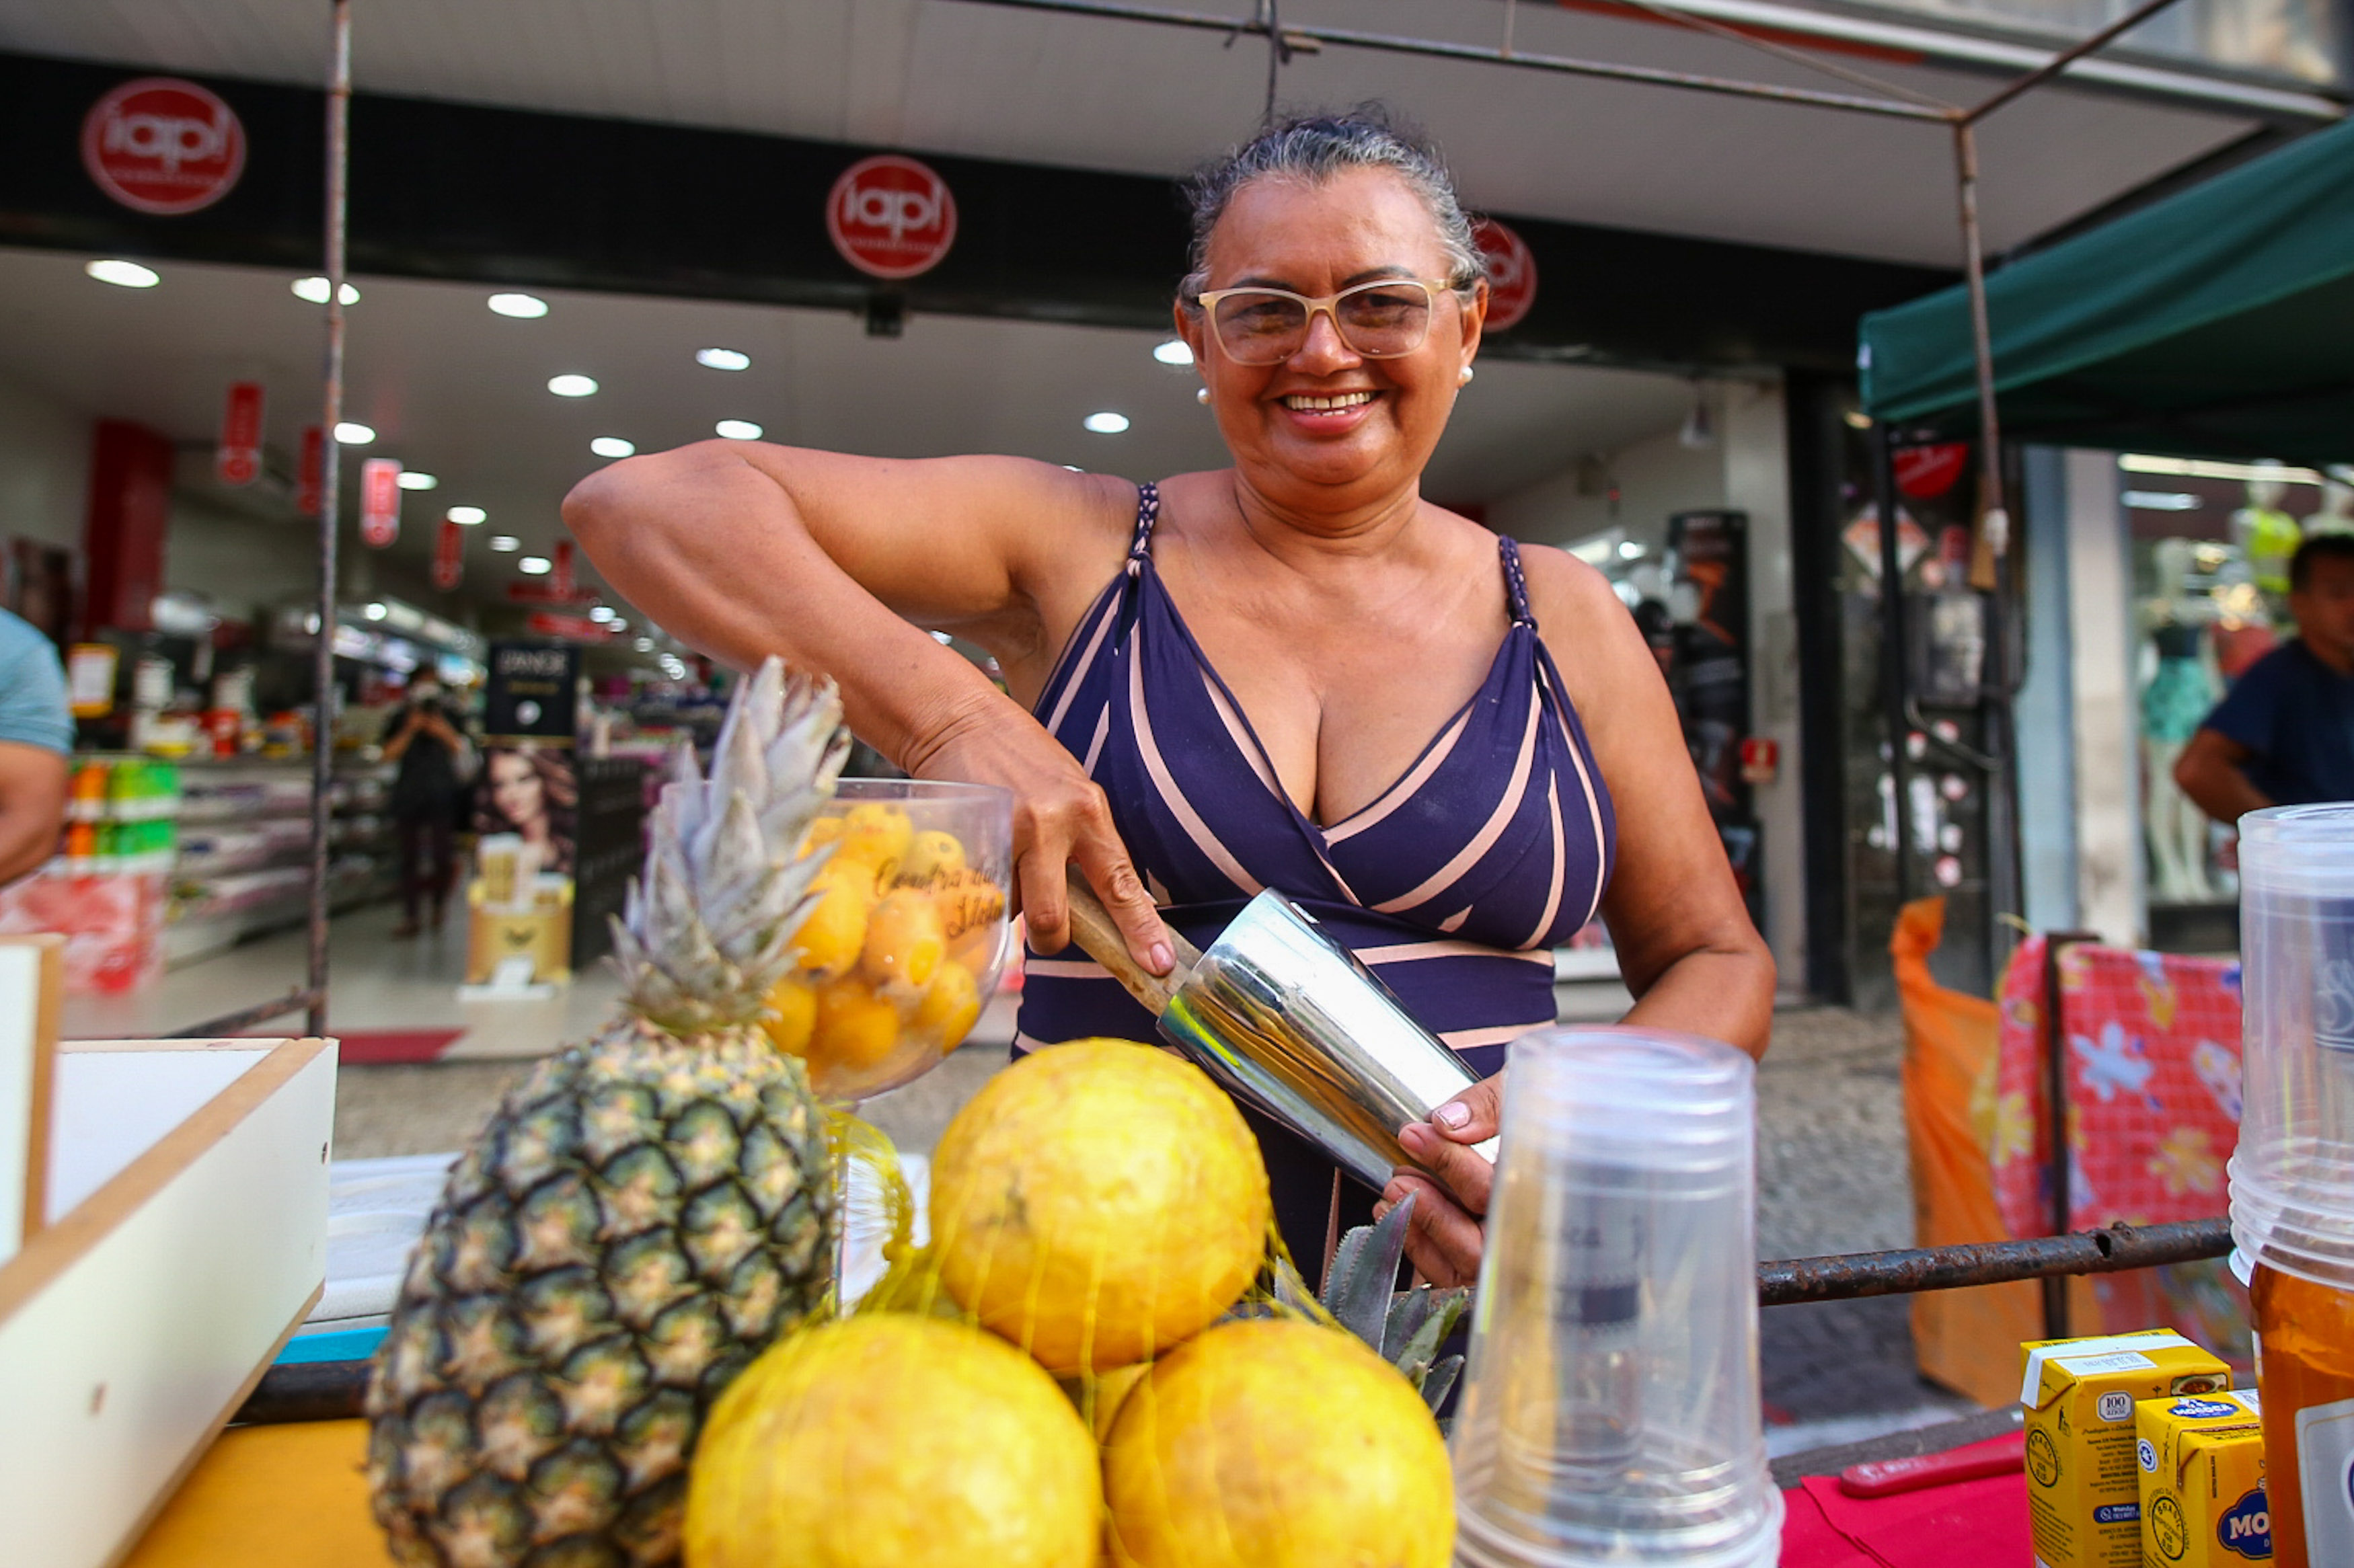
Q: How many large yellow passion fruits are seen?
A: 3